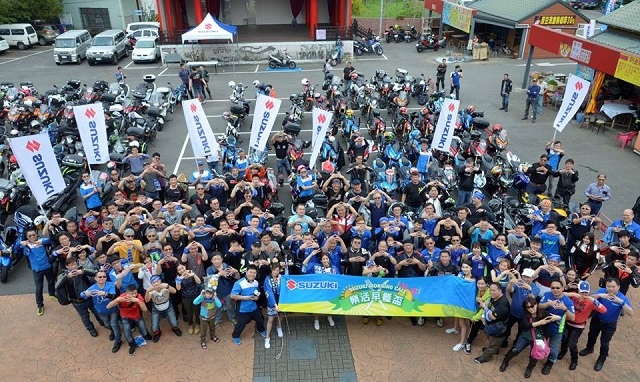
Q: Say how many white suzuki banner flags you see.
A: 7